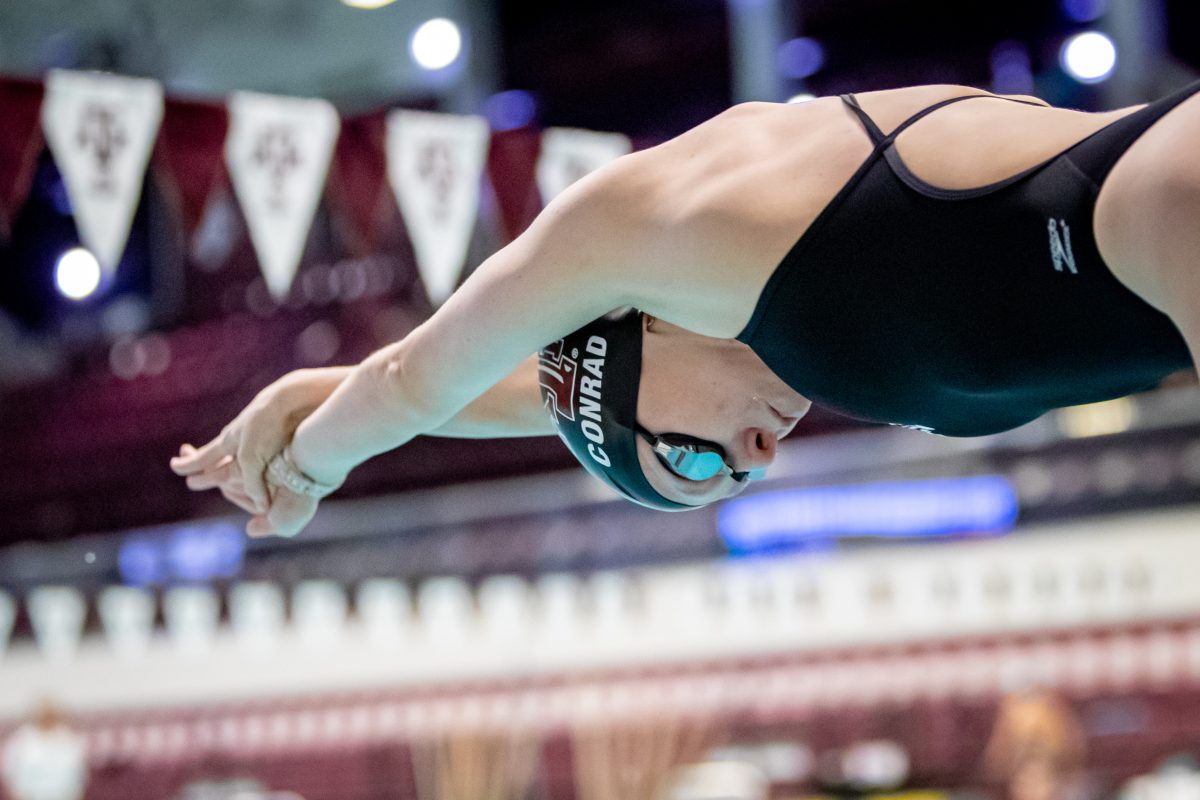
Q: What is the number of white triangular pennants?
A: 4